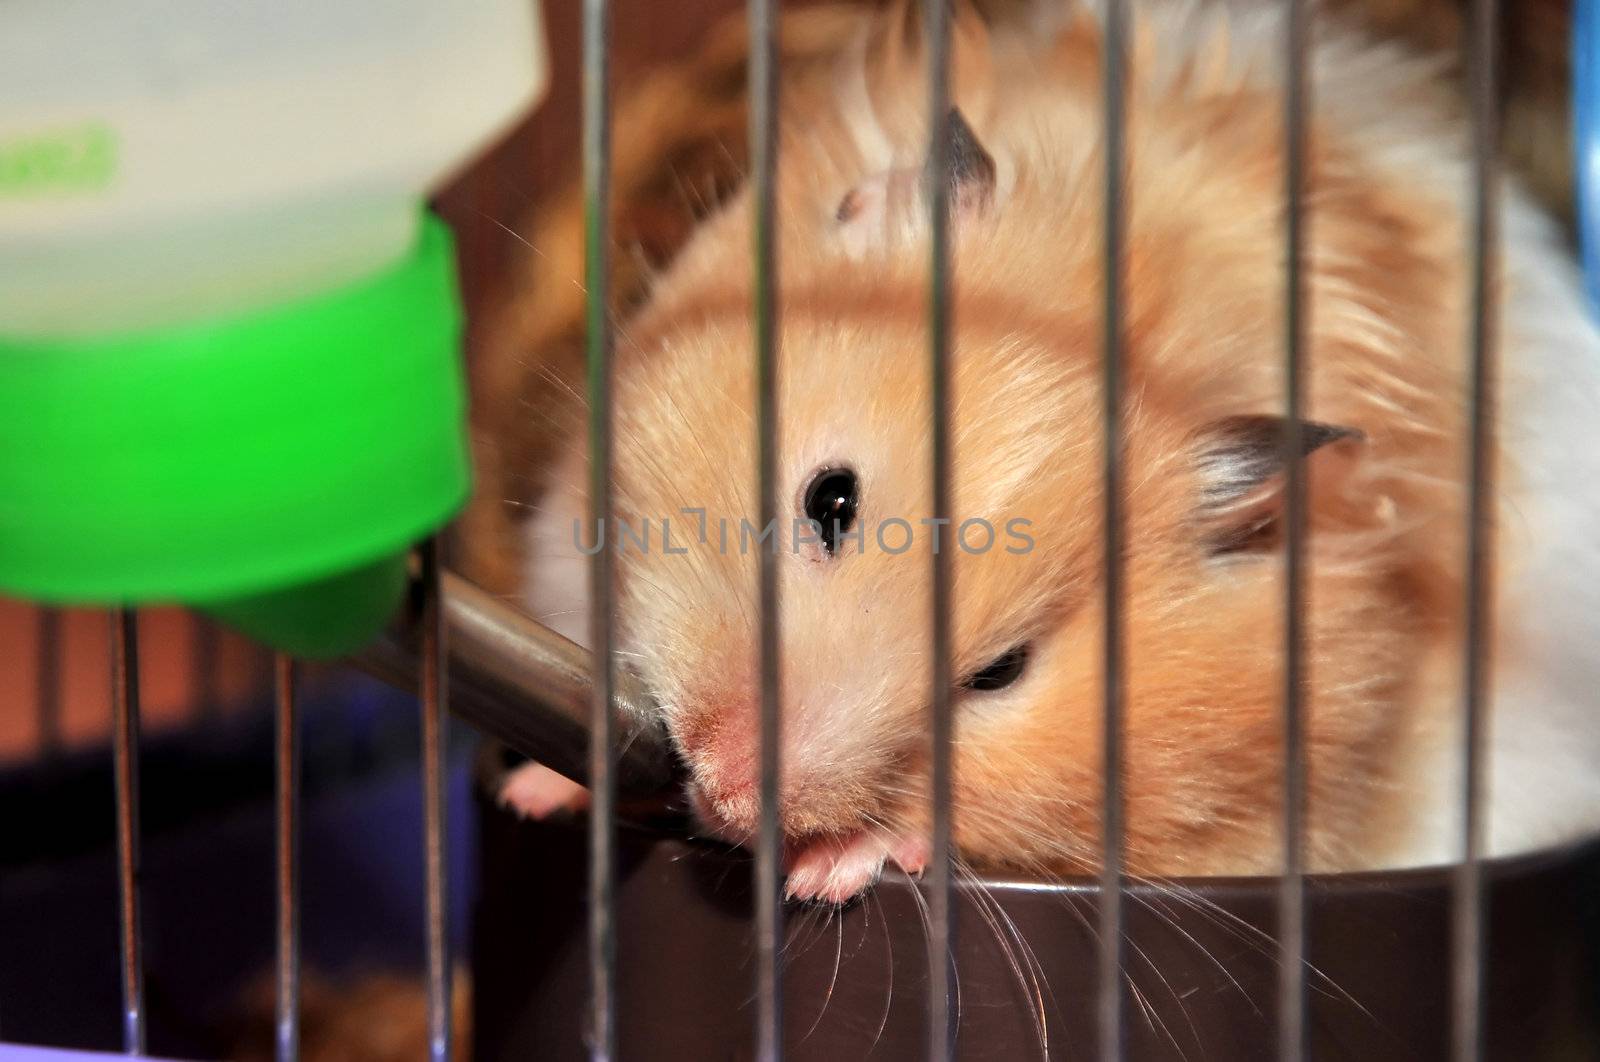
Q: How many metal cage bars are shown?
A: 9